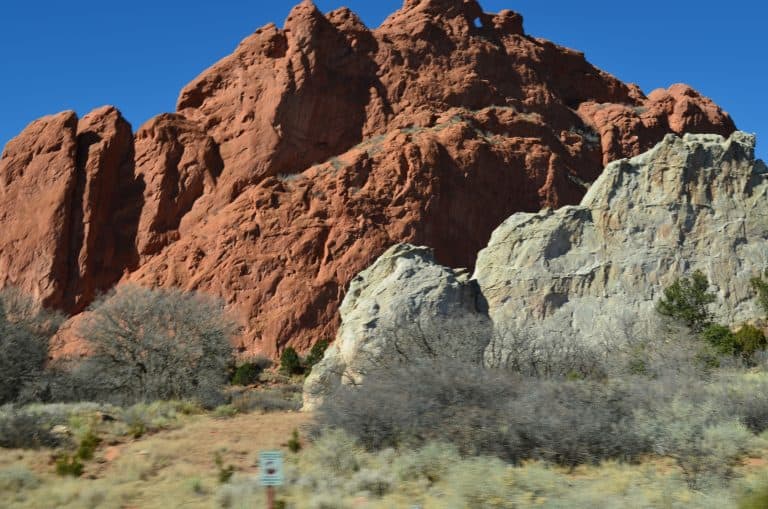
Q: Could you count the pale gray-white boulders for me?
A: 2